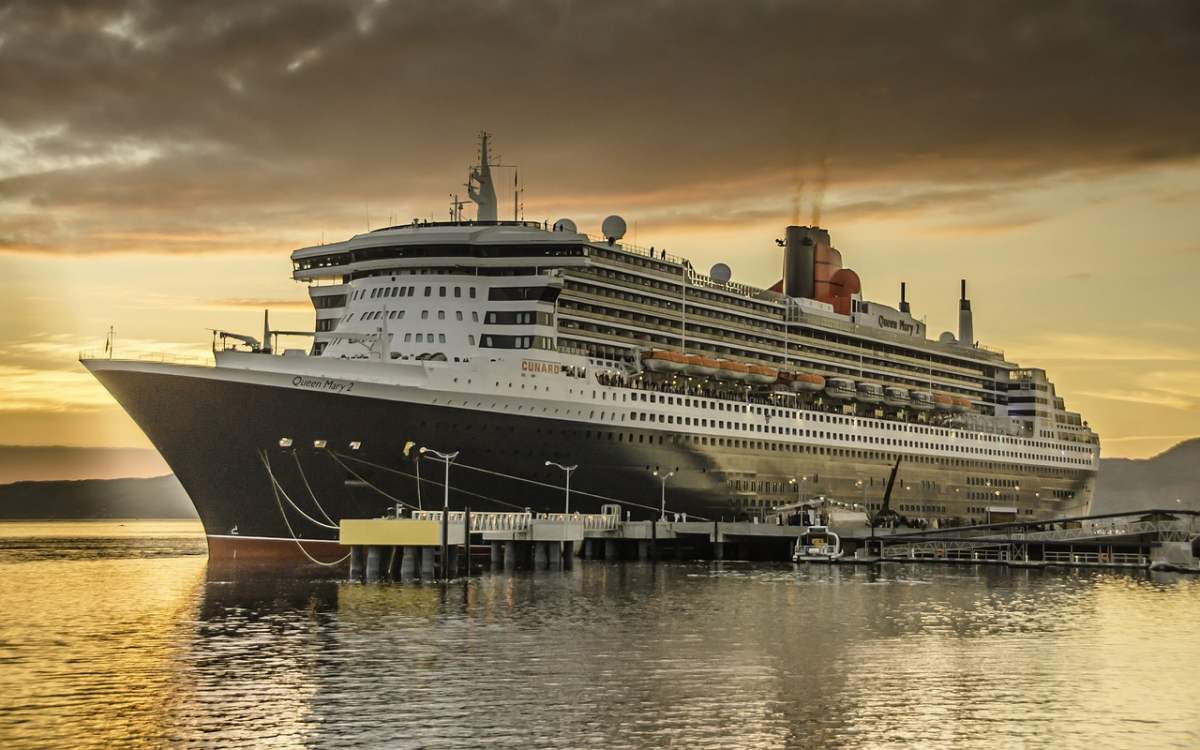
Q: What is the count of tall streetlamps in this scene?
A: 3